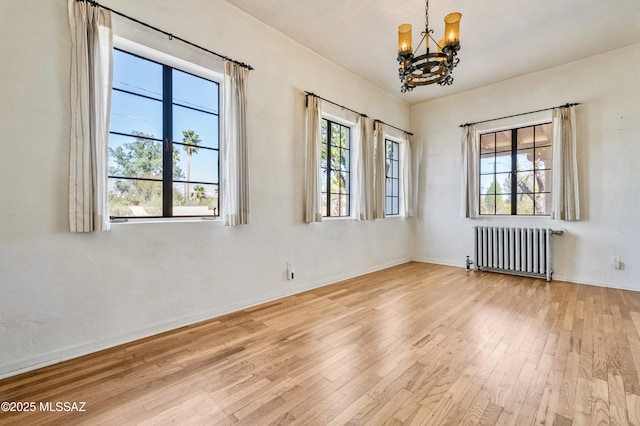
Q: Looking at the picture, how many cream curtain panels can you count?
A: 8